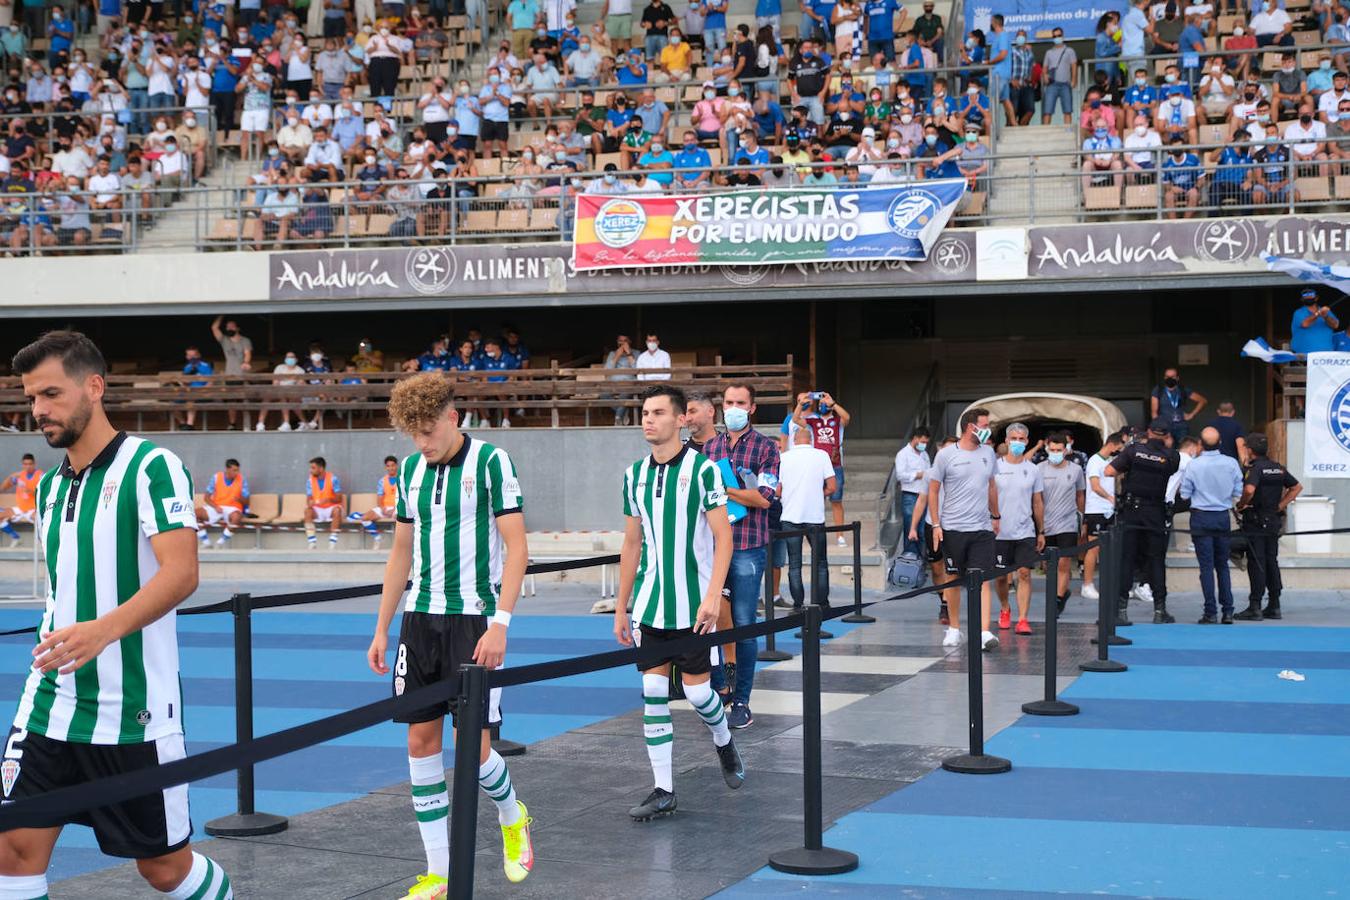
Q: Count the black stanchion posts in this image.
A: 12